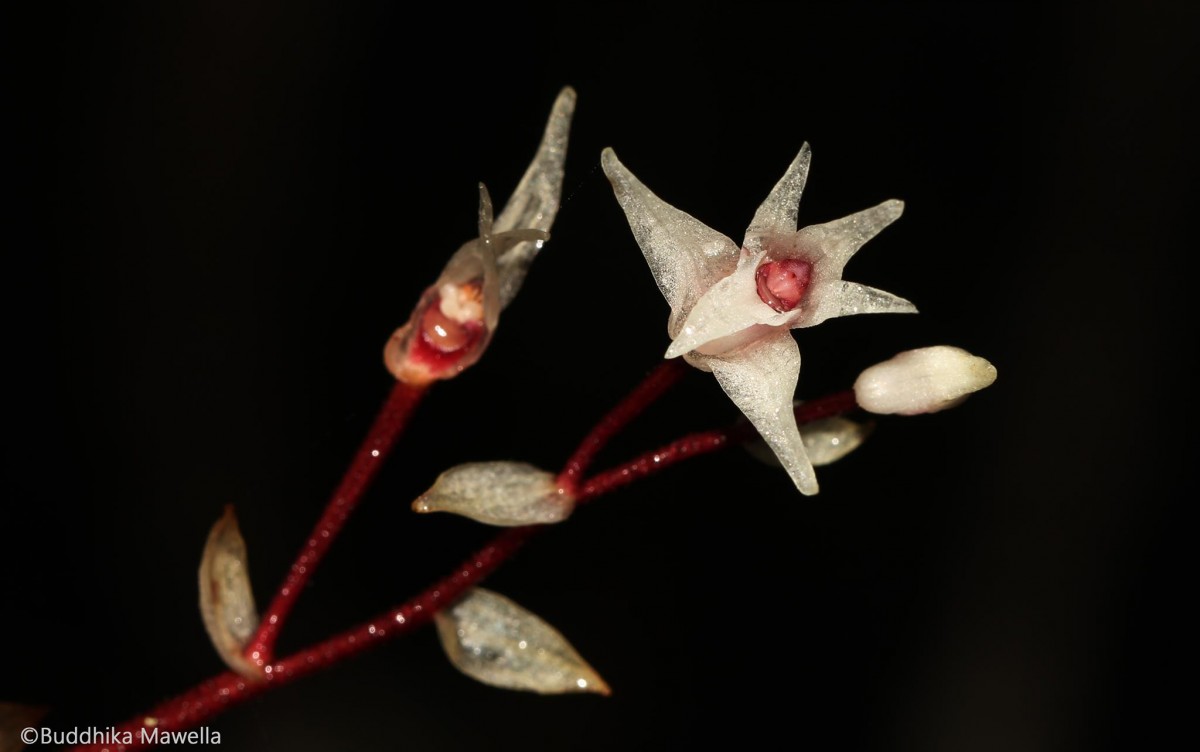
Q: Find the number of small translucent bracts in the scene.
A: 4